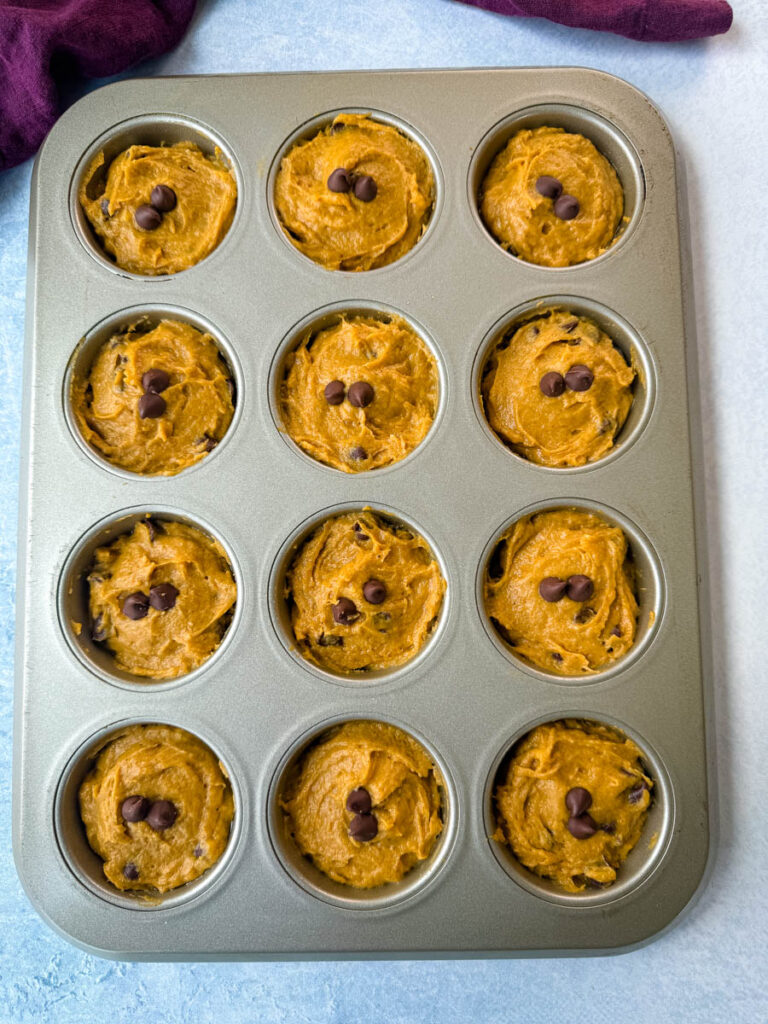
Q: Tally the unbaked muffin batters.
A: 12